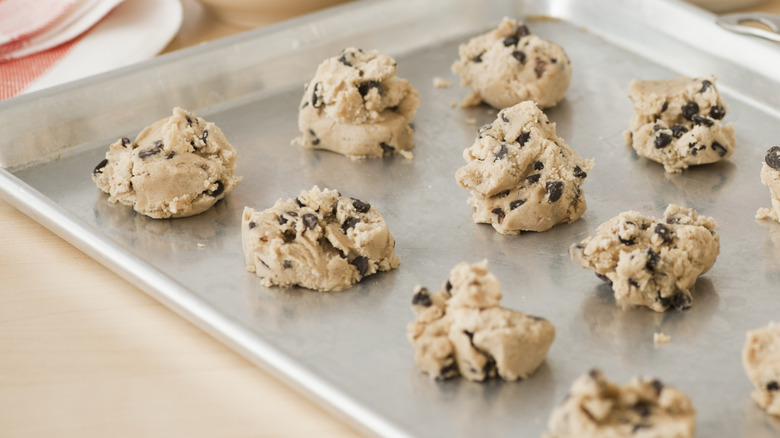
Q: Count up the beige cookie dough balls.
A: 11